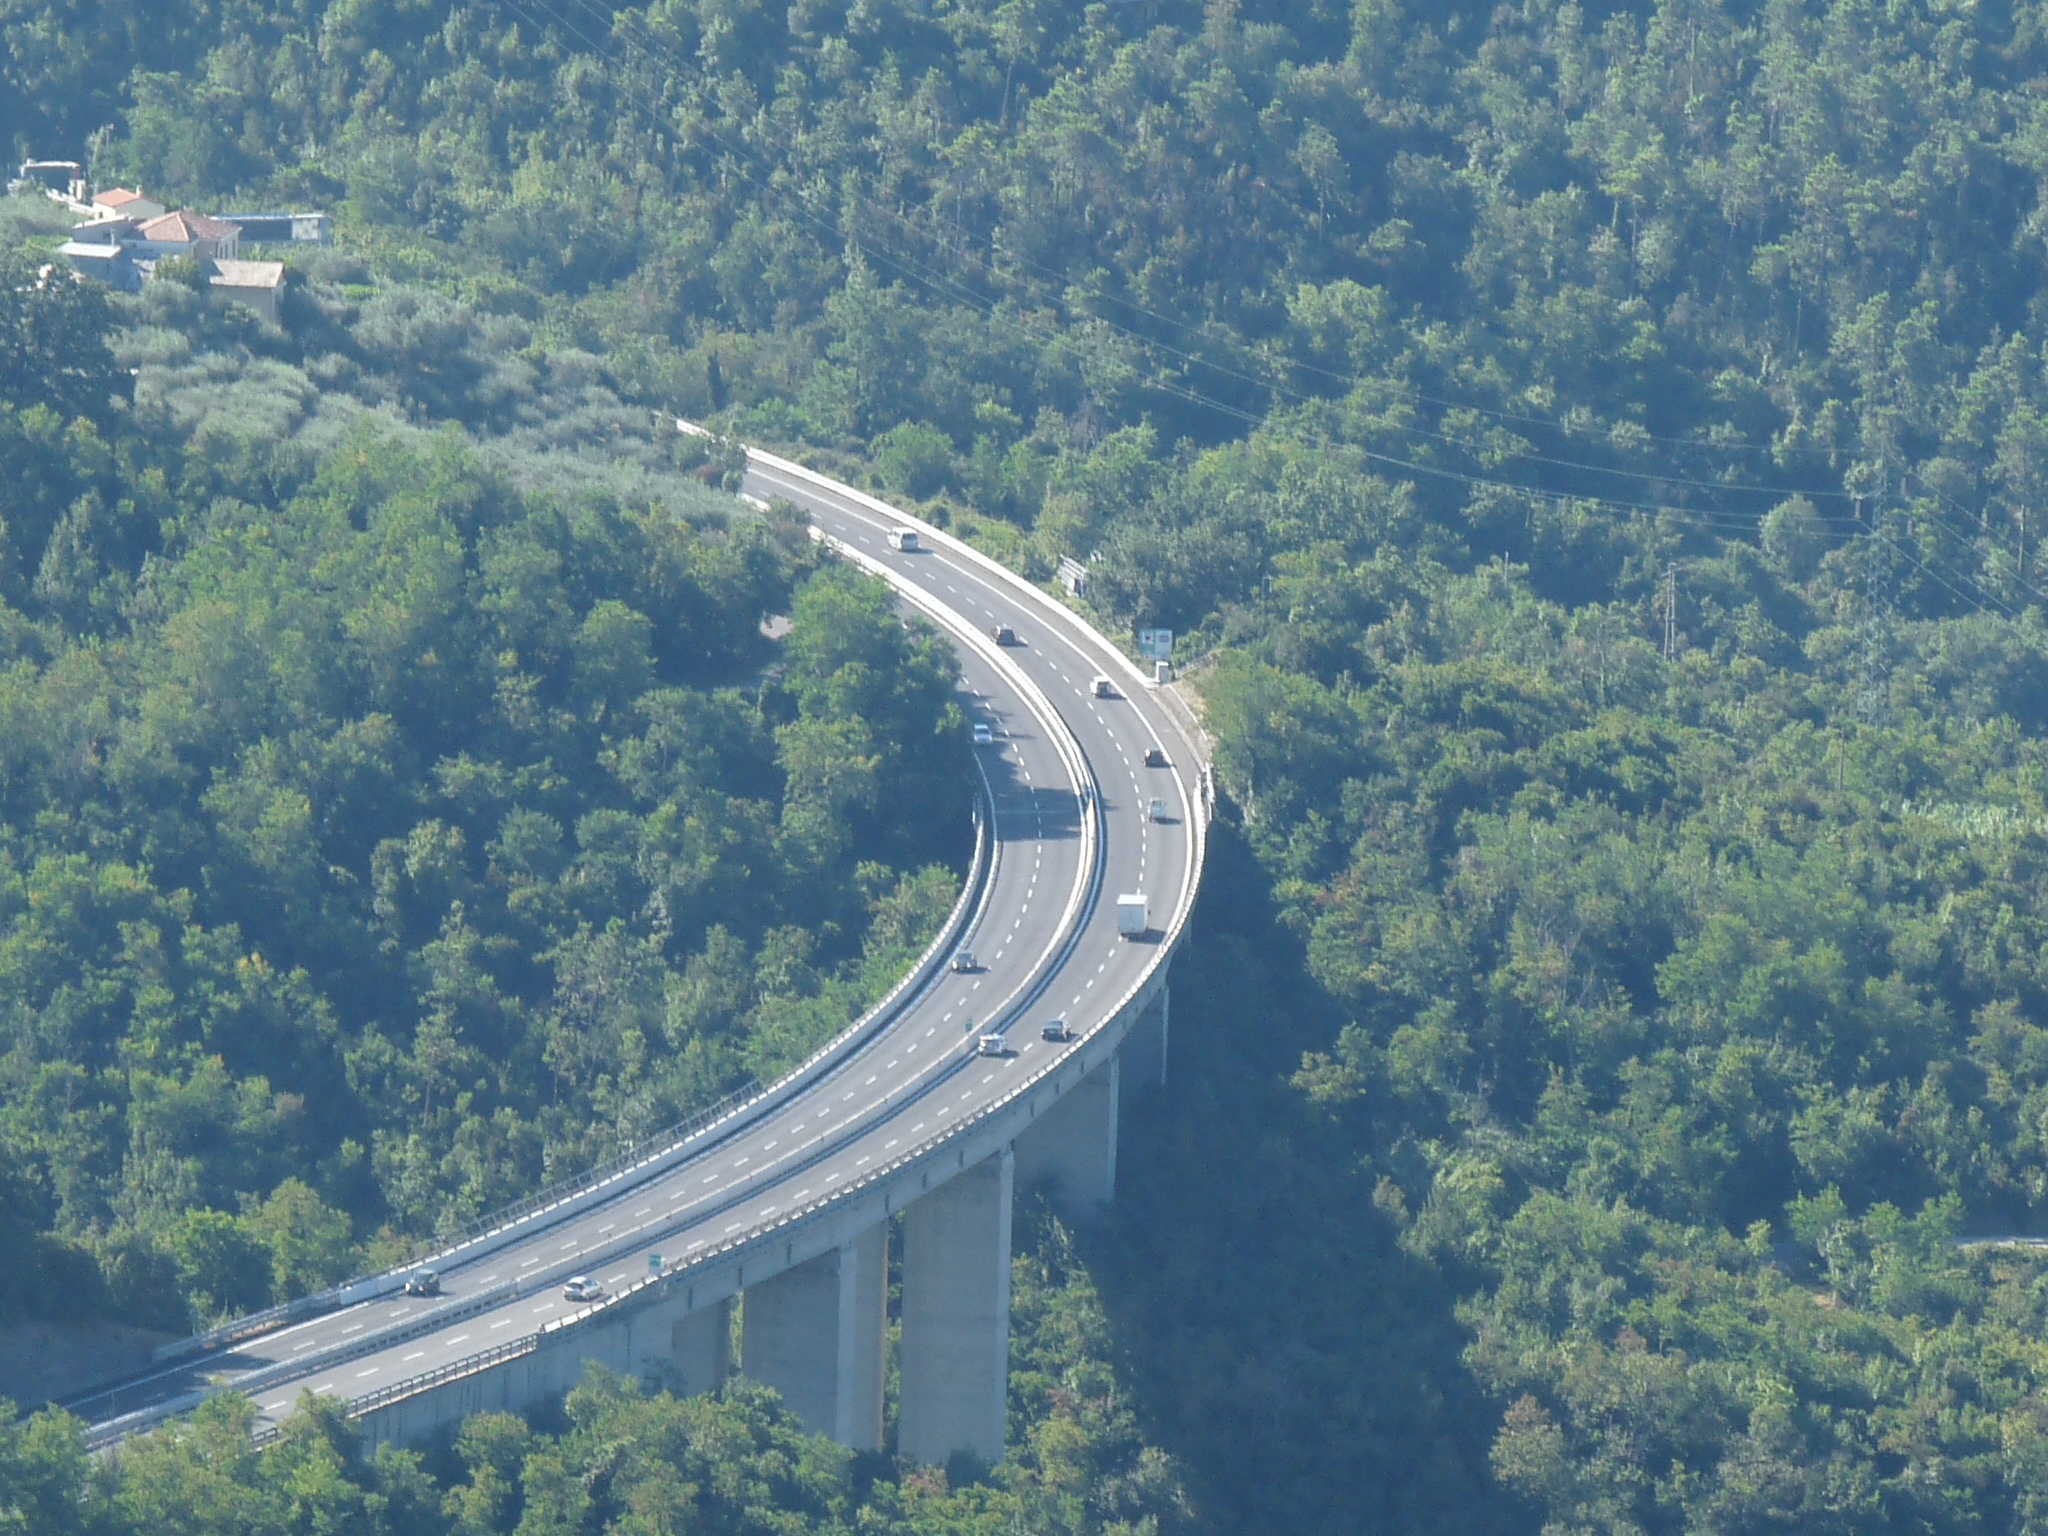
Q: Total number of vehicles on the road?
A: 12